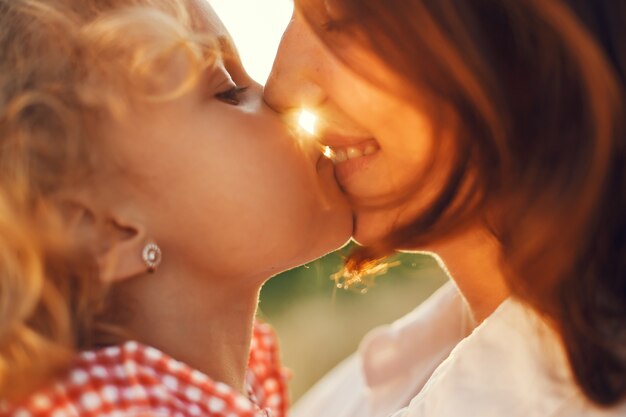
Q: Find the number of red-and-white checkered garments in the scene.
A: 1